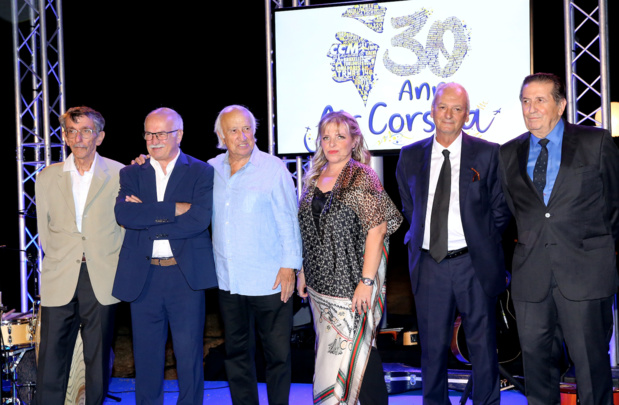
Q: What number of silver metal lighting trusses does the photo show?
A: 3